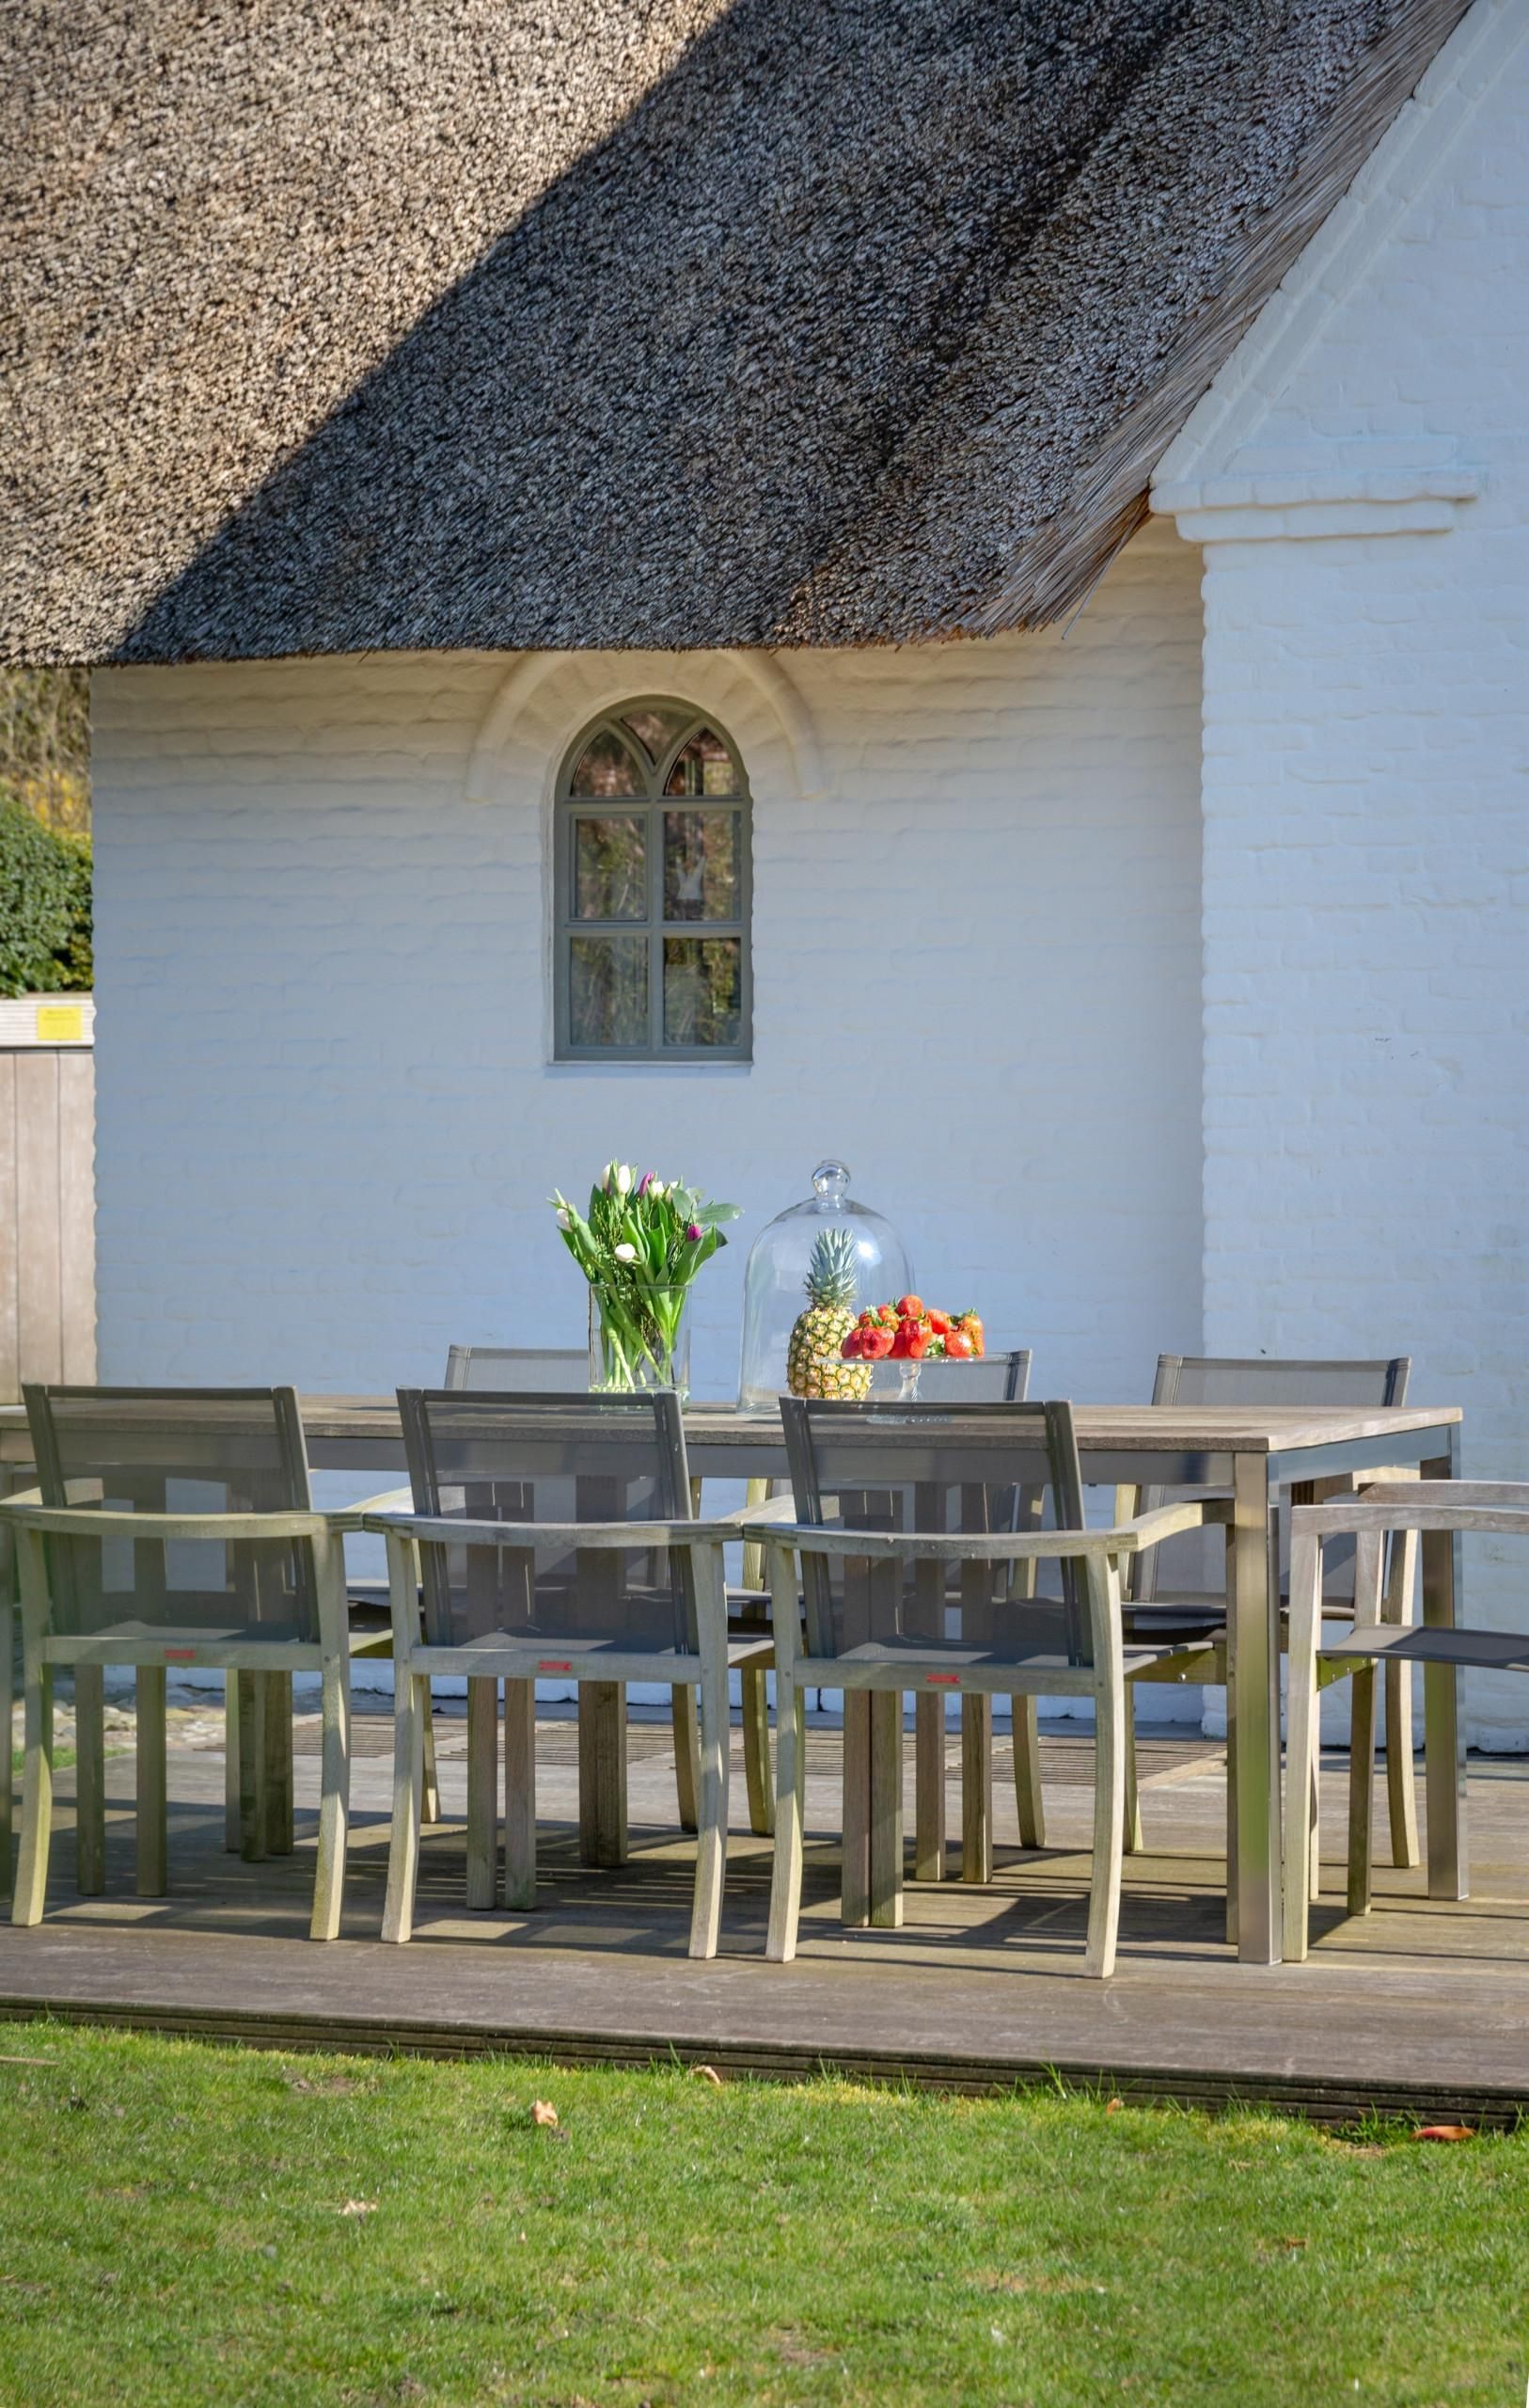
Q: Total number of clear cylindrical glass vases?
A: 1